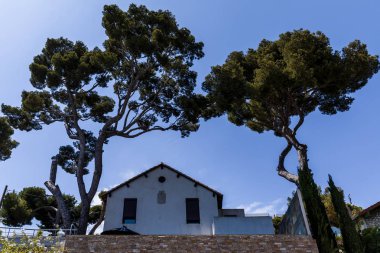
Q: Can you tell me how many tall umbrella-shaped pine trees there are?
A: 2